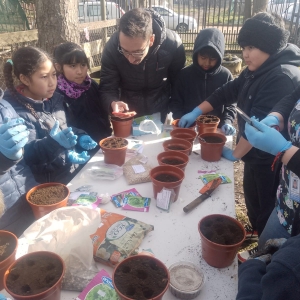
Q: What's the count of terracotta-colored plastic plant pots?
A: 14